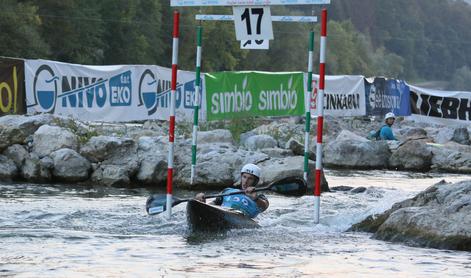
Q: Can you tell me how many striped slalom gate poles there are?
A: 4